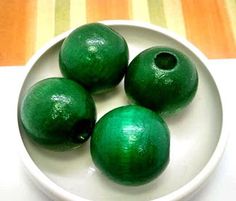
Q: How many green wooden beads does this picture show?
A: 4